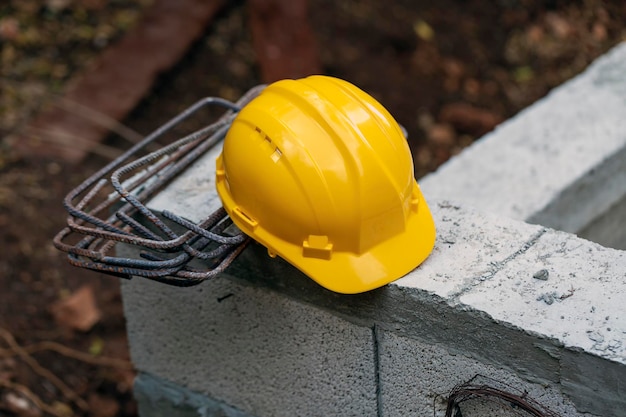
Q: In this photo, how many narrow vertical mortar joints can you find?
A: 1